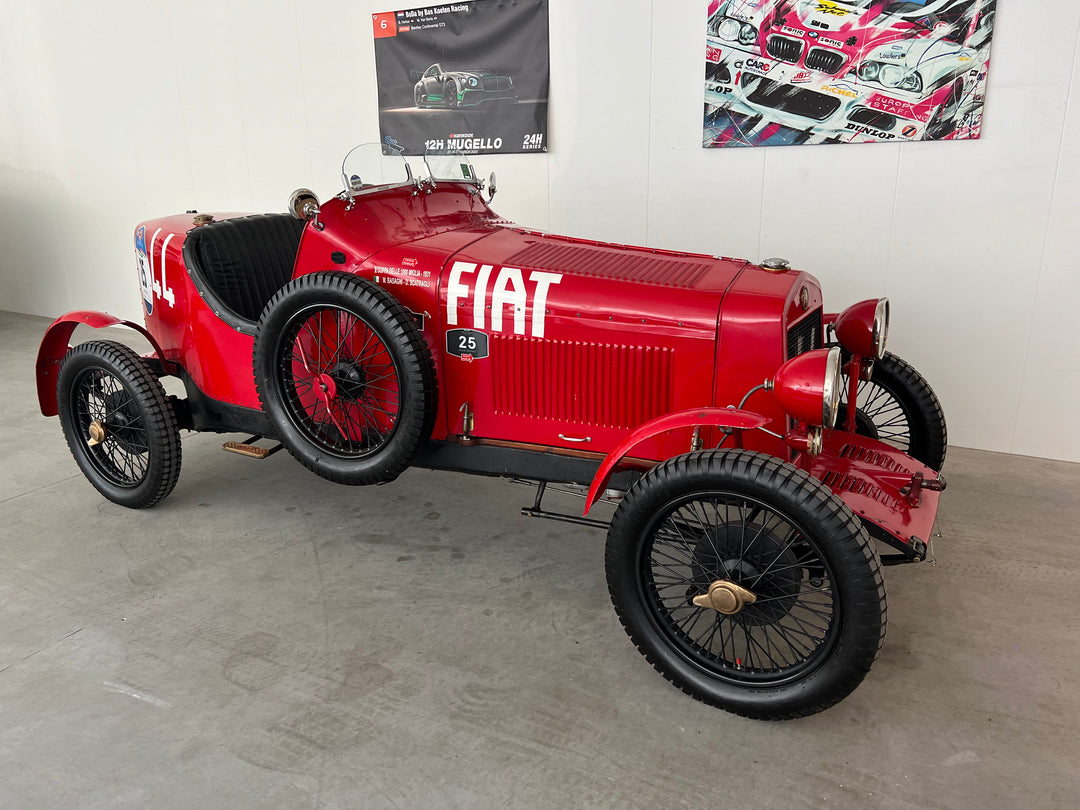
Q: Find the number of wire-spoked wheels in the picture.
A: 4